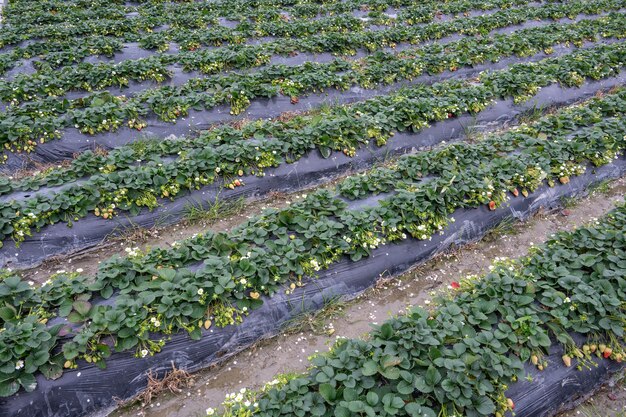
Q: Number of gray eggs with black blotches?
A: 0